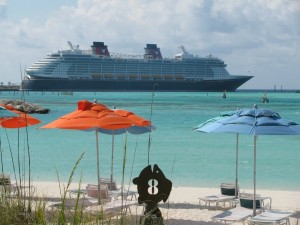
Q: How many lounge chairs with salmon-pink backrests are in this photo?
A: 2